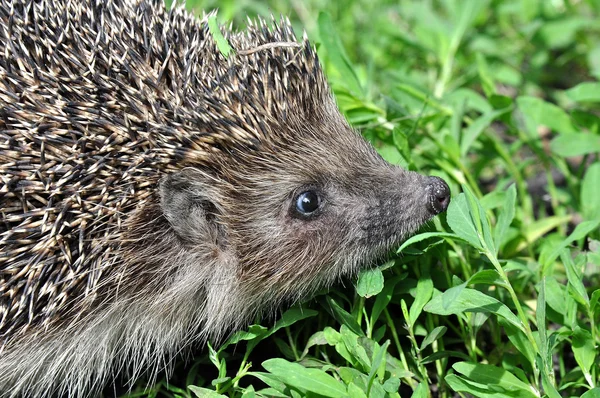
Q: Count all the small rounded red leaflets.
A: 0